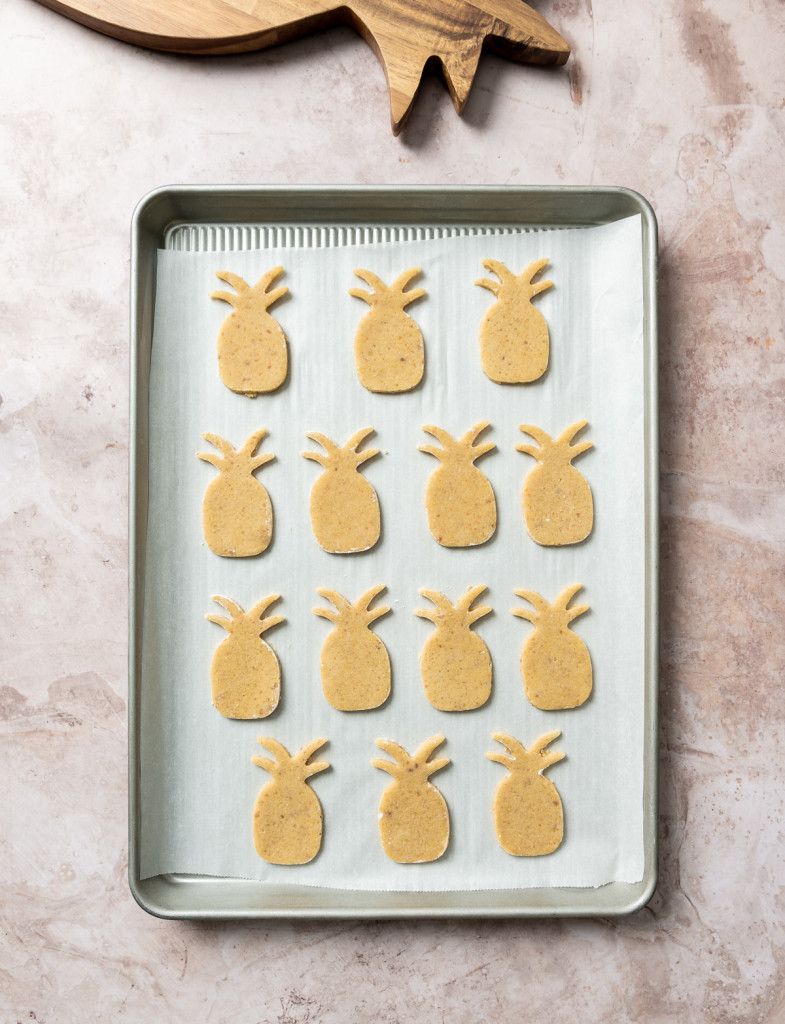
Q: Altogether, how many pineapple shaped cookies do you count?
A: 14